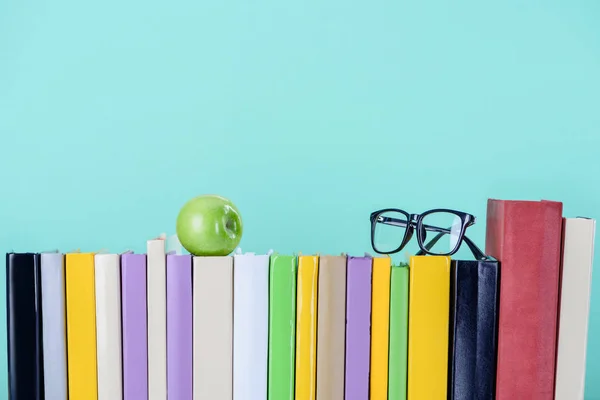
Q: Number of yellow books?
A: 4